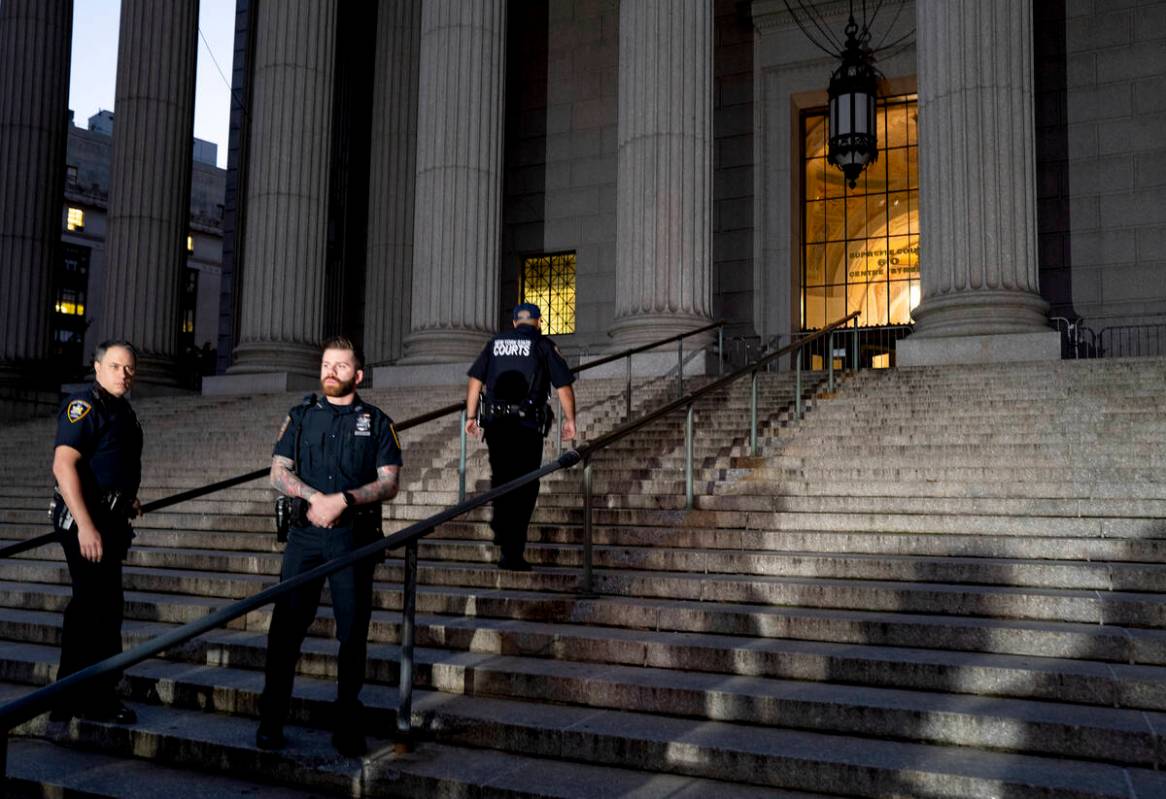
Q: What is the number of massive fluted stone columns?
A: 7